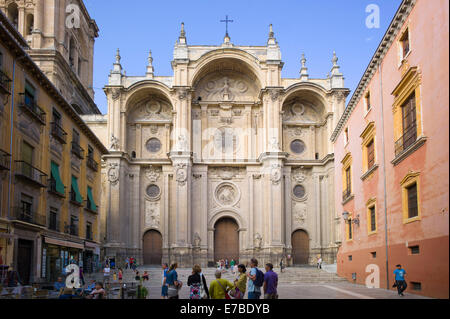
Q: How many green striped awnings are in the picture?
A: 3